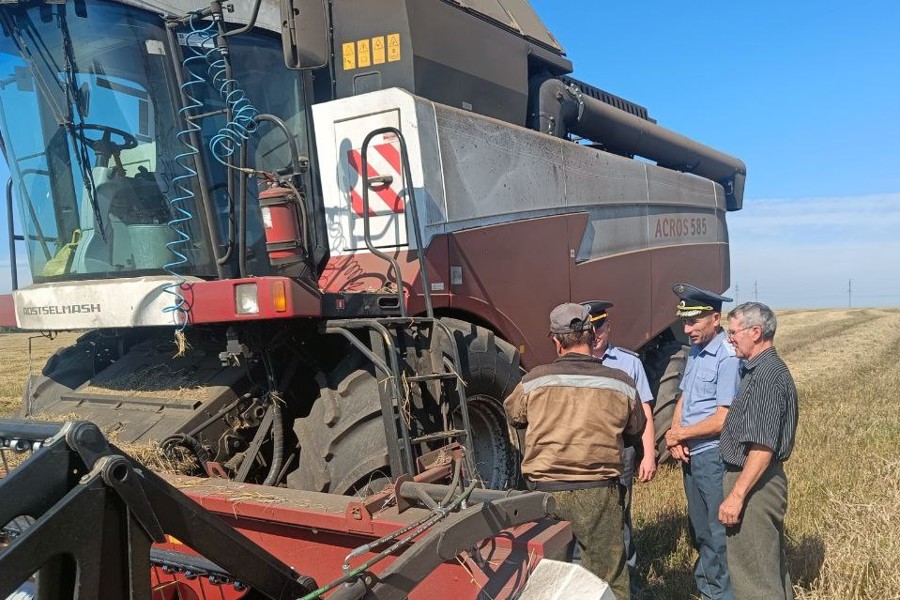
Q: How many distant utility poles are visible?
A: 3